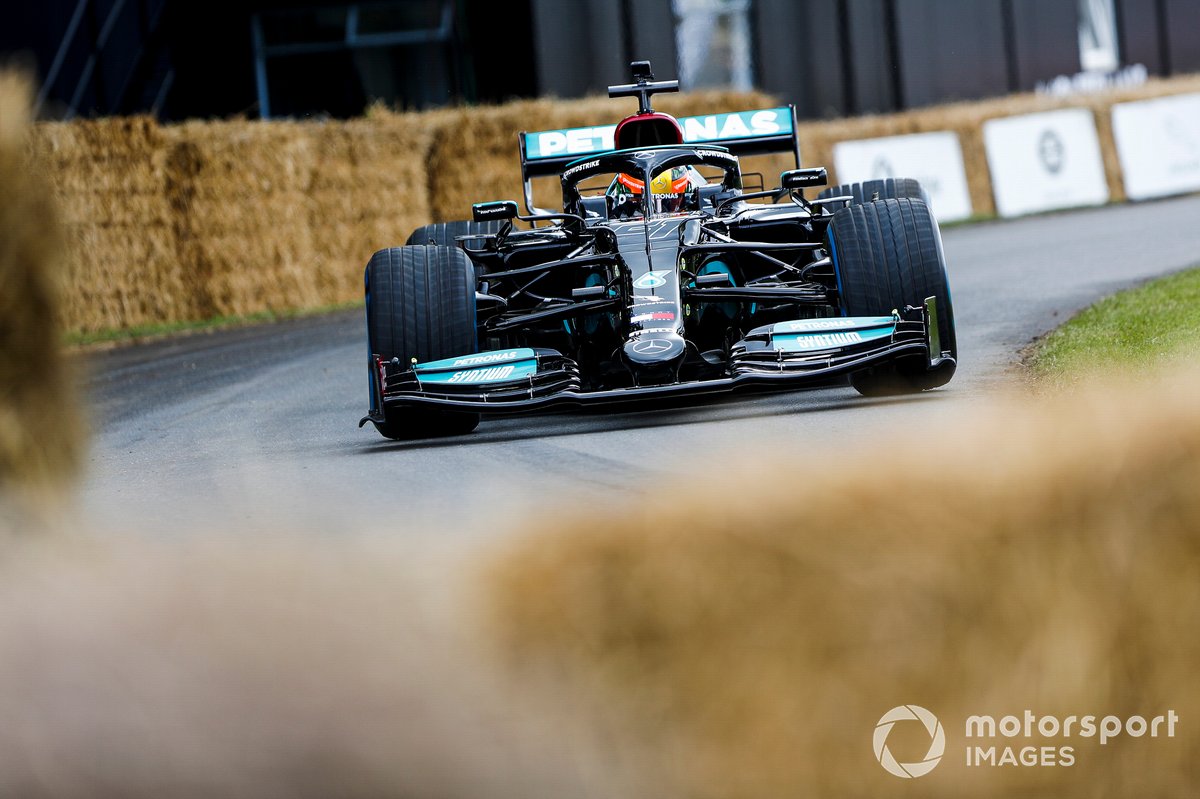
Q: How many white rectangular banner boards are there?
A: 3